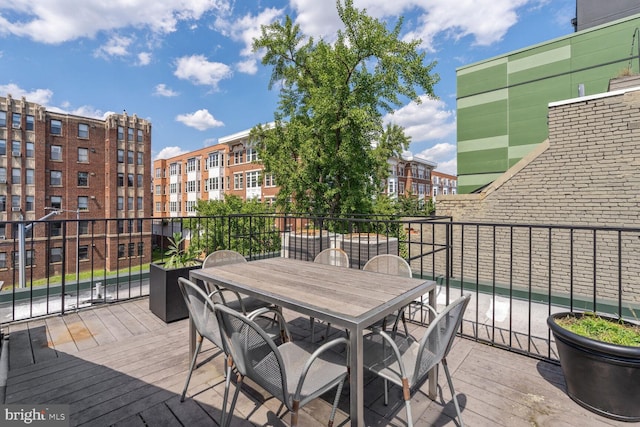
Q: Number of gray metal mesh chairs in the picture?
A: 6